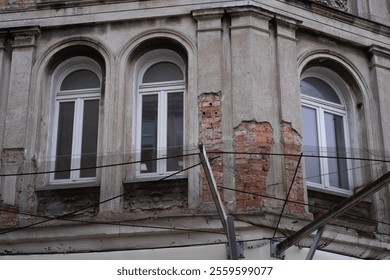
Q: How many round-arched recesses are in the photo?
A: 3